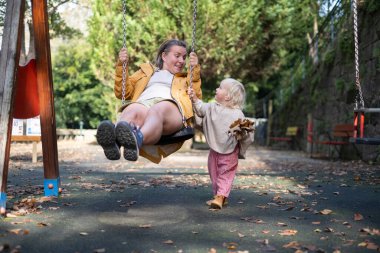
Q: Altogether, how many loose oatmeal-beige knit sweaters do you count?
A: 1